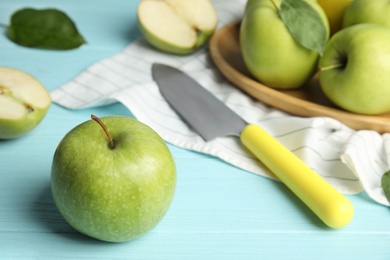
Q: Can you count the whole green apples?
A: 4